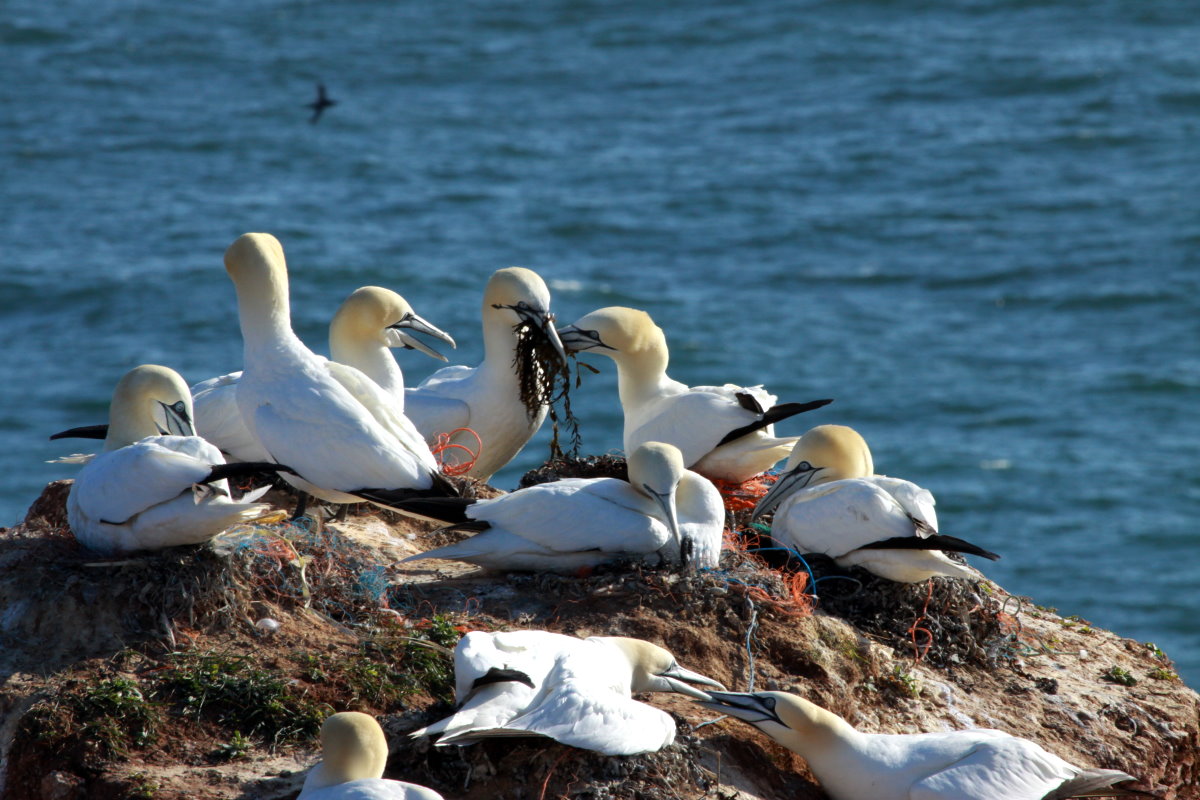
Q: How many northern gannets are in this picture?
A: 10